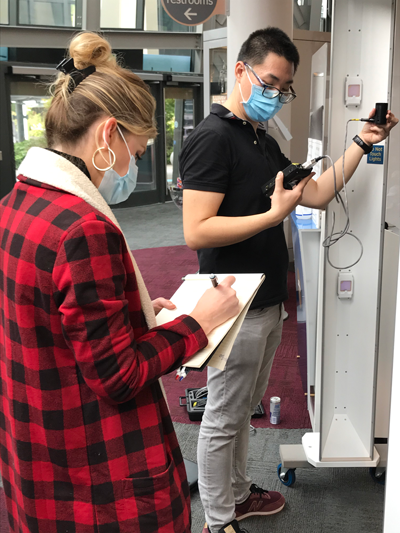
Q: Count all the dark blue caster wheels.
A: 2